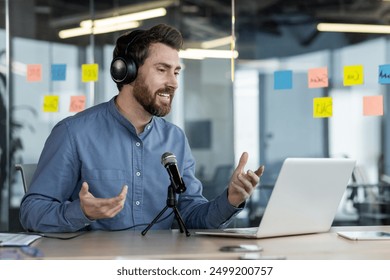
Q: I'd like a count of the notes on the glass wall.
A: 11